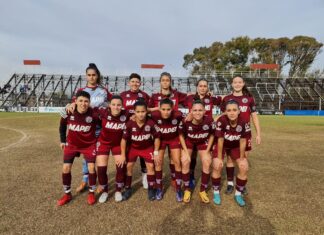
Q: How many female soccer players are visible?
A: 11